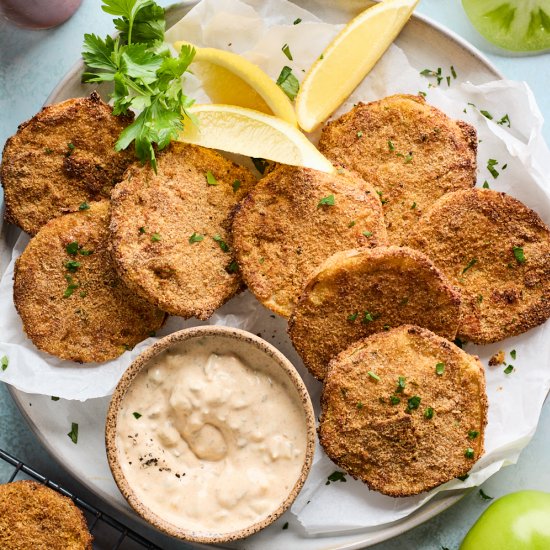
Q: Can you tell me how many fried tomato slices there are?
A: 9